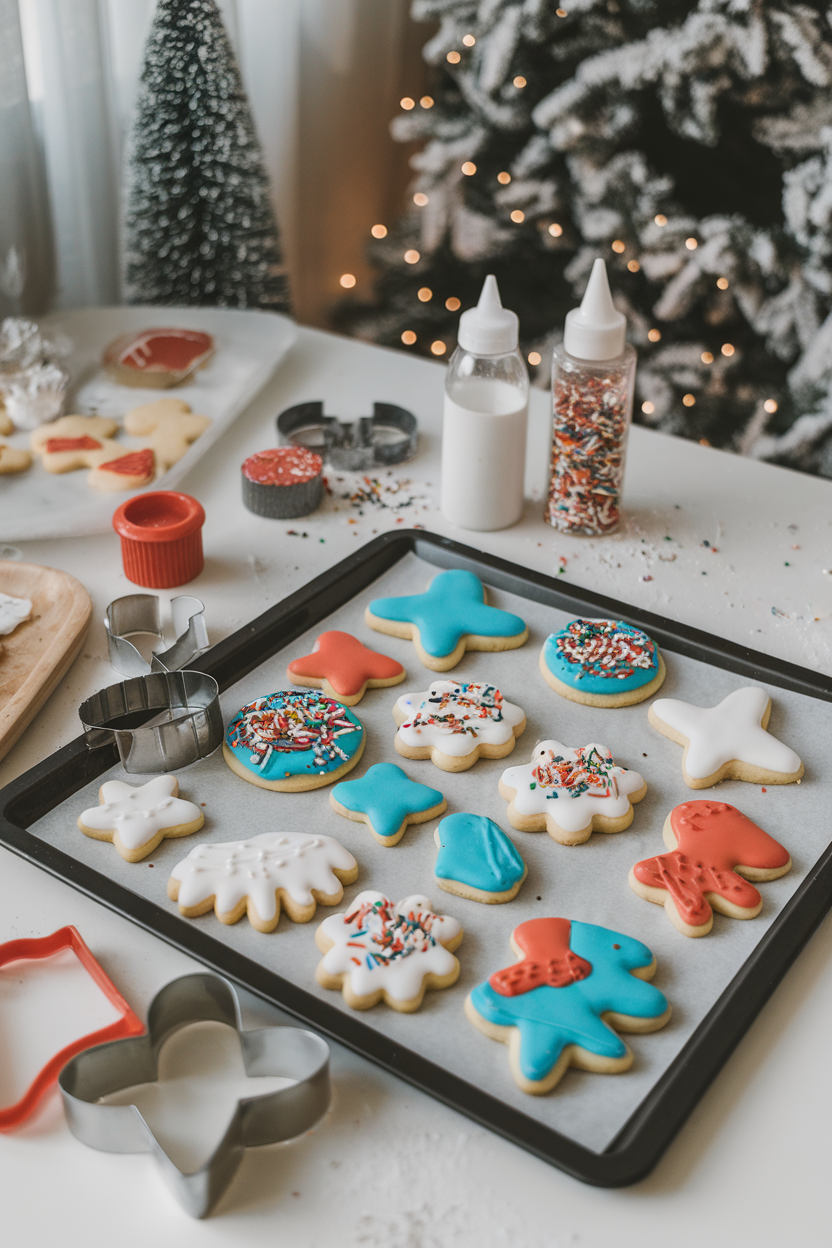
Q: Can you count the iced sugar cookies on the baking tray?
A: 14